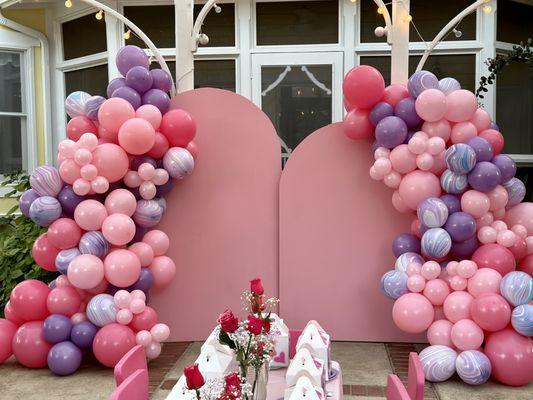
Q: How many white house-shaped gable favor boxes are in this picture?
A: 7